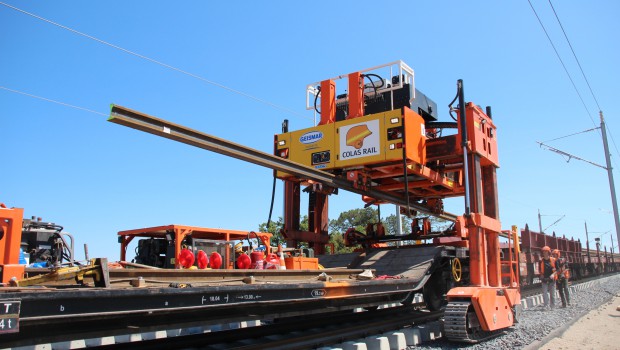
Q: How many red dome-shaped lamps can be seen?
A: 4